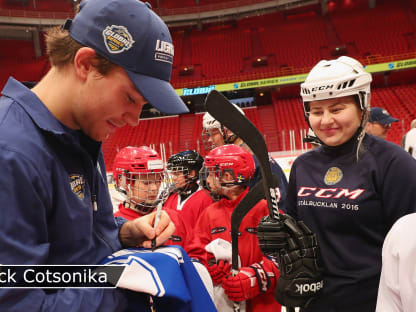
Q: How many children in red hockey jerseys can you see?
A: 3